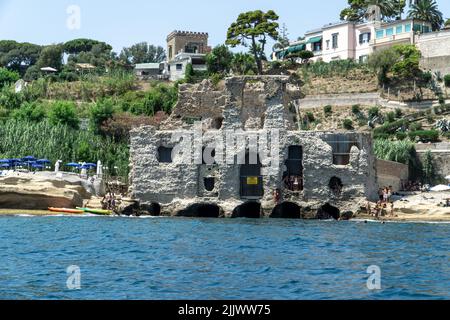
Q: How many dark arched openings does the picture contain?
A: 5